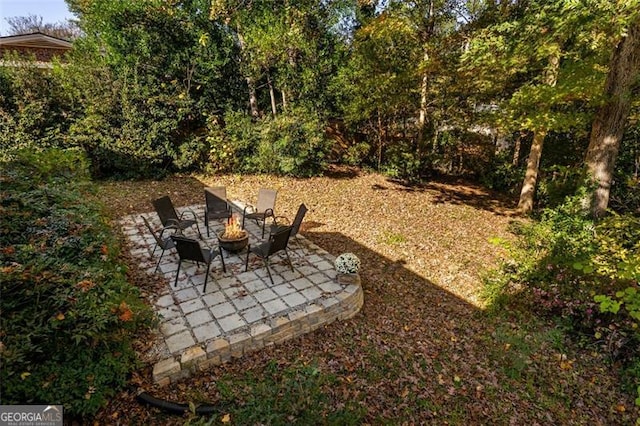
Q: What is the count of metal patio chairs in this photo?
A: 7